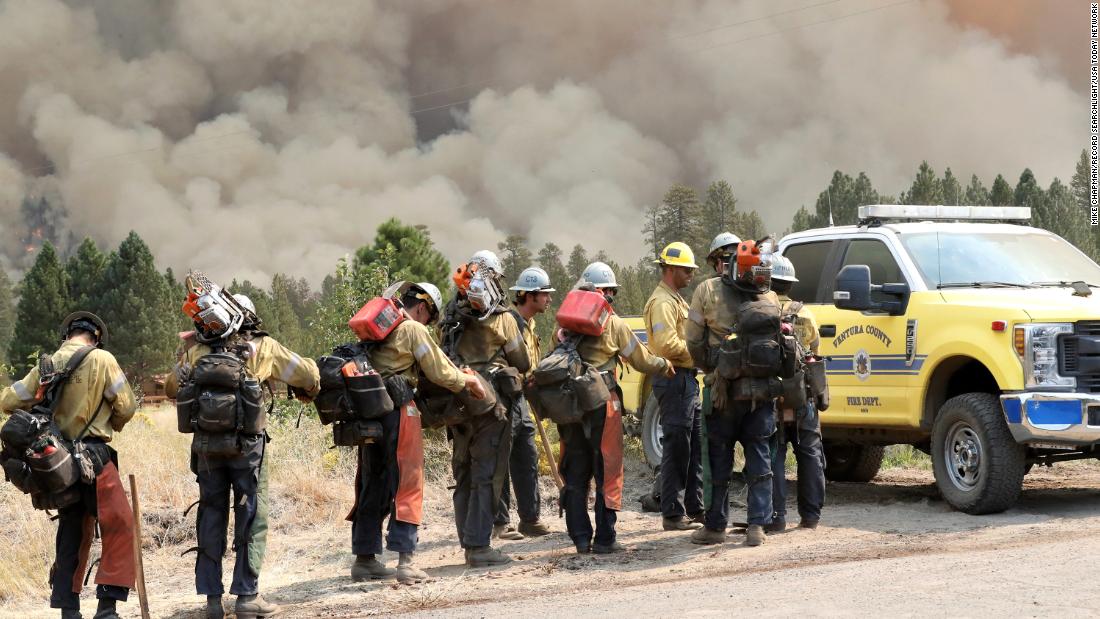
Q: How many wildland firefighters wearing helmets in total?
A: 9